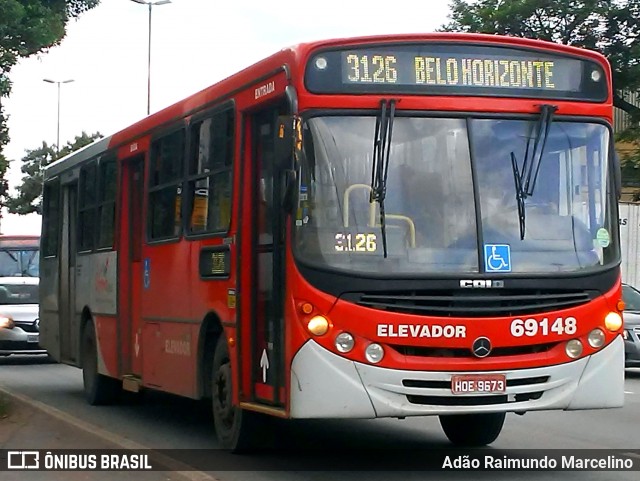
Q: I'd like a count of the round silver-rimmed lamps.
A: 4